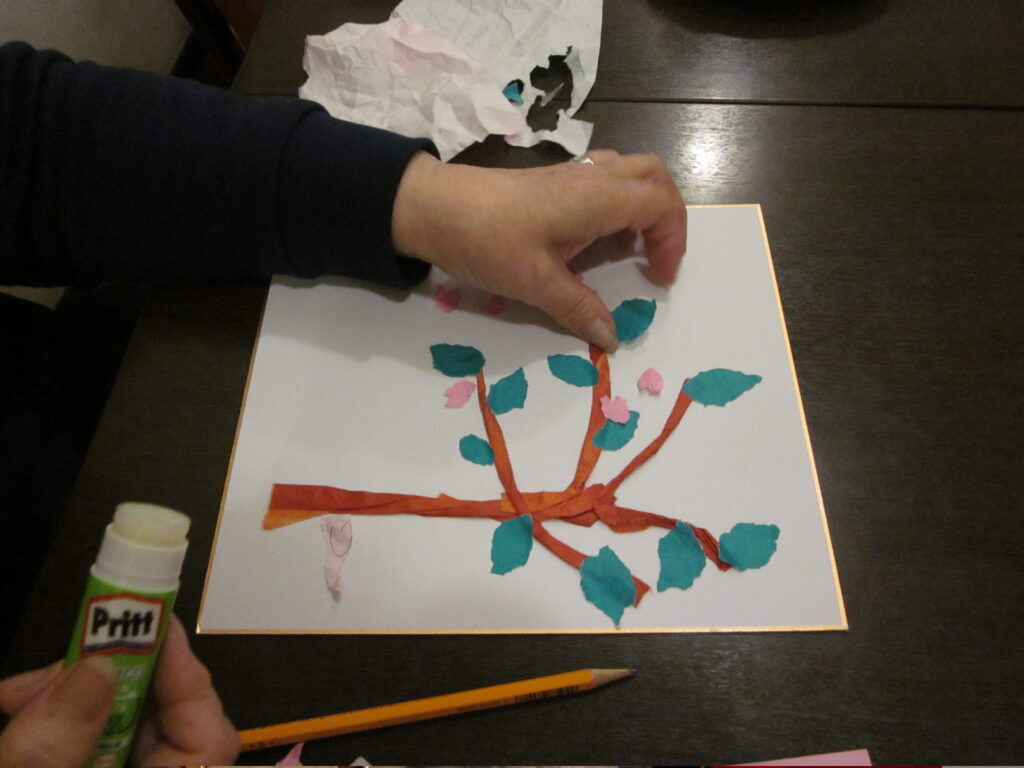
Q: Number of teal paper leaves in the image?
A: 11